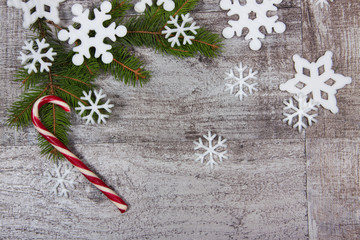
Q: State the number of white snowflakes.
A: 13